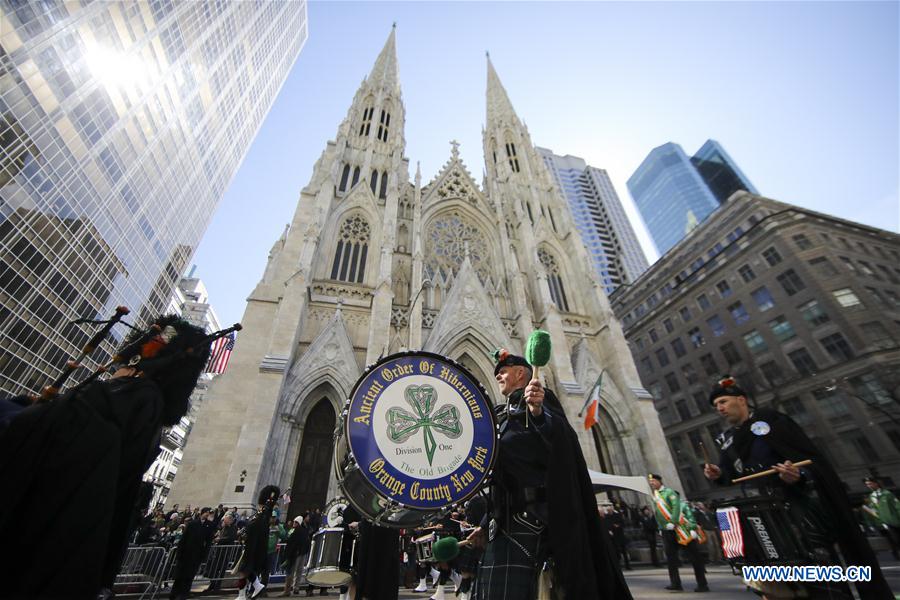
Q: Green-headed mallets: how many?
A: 2